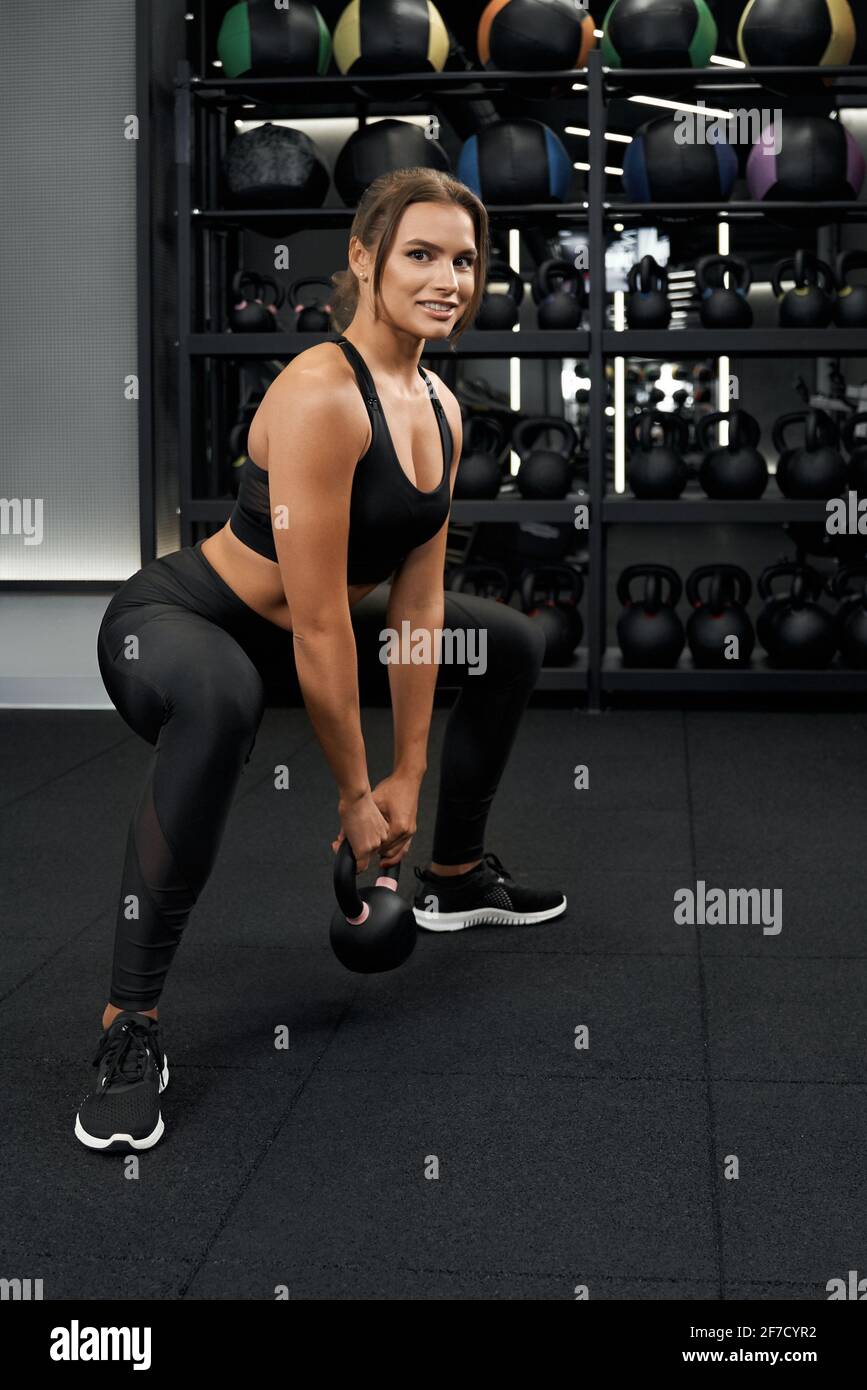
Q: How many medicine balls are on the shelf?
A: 10